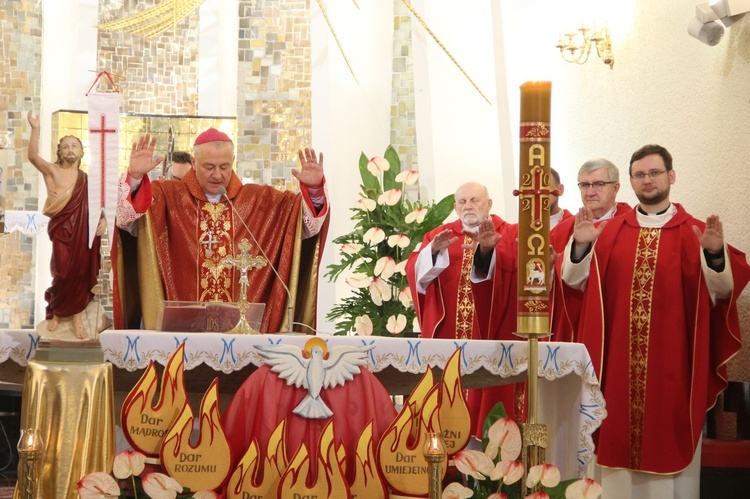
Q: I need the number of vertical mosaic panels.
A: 4